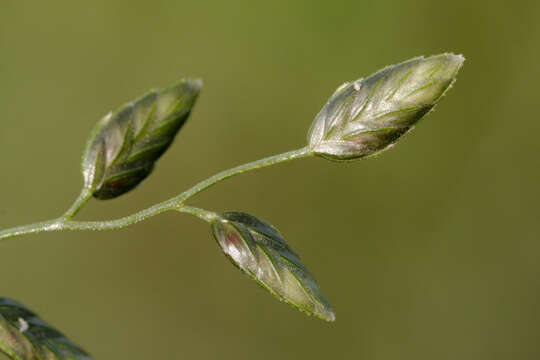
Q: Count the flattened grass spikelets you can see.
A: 4